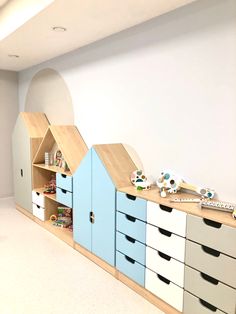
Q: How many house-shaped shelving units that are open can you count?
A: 1